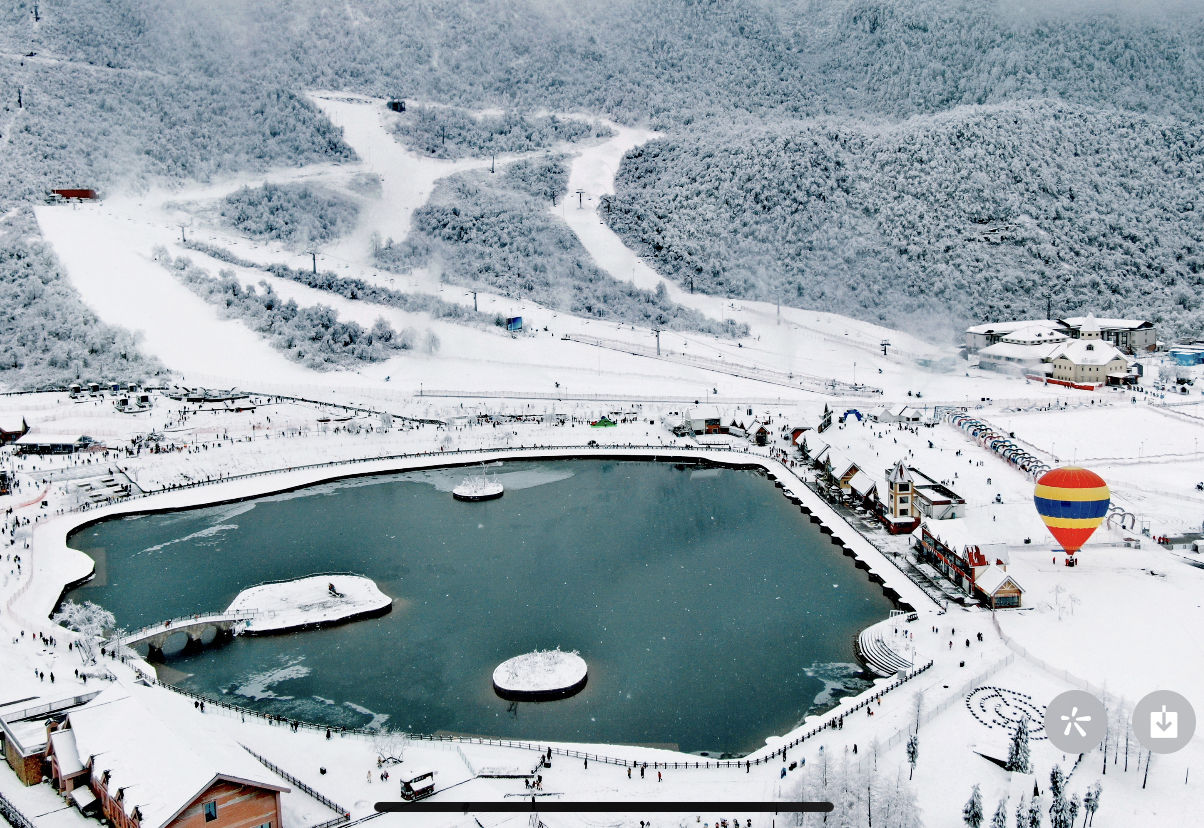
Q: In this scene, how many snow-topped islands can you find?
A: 3